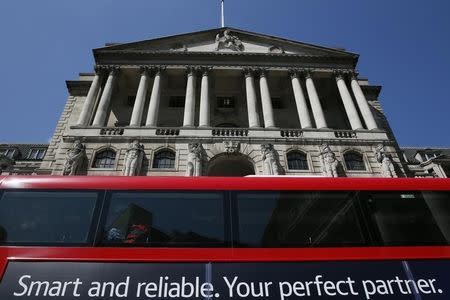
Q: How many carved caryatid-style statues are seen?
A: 6